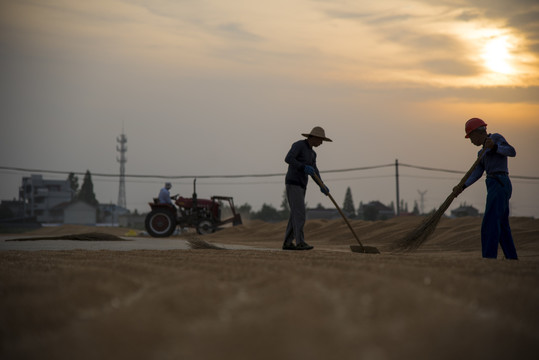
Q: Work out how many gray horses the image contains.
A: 0